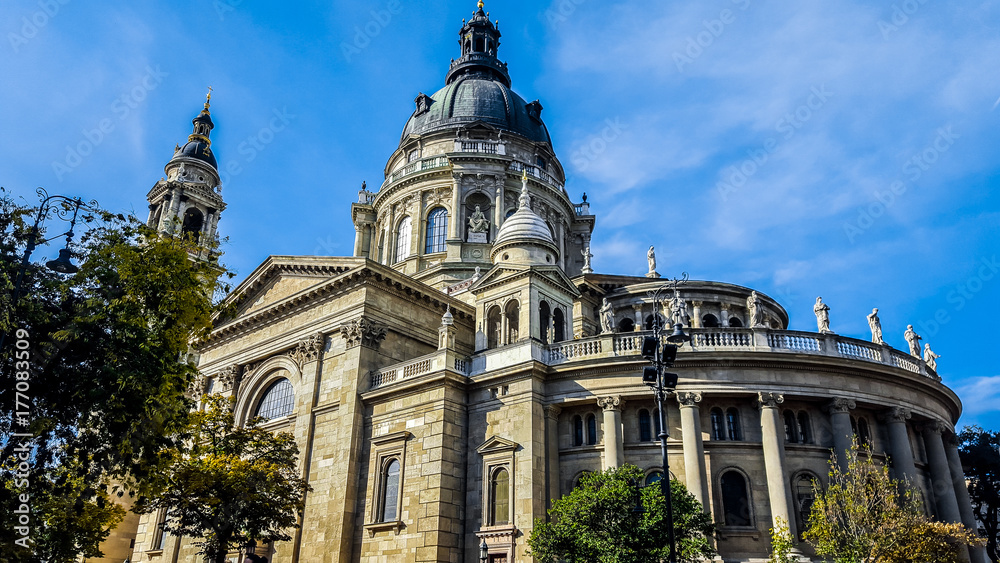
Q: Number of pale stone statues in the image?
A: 10